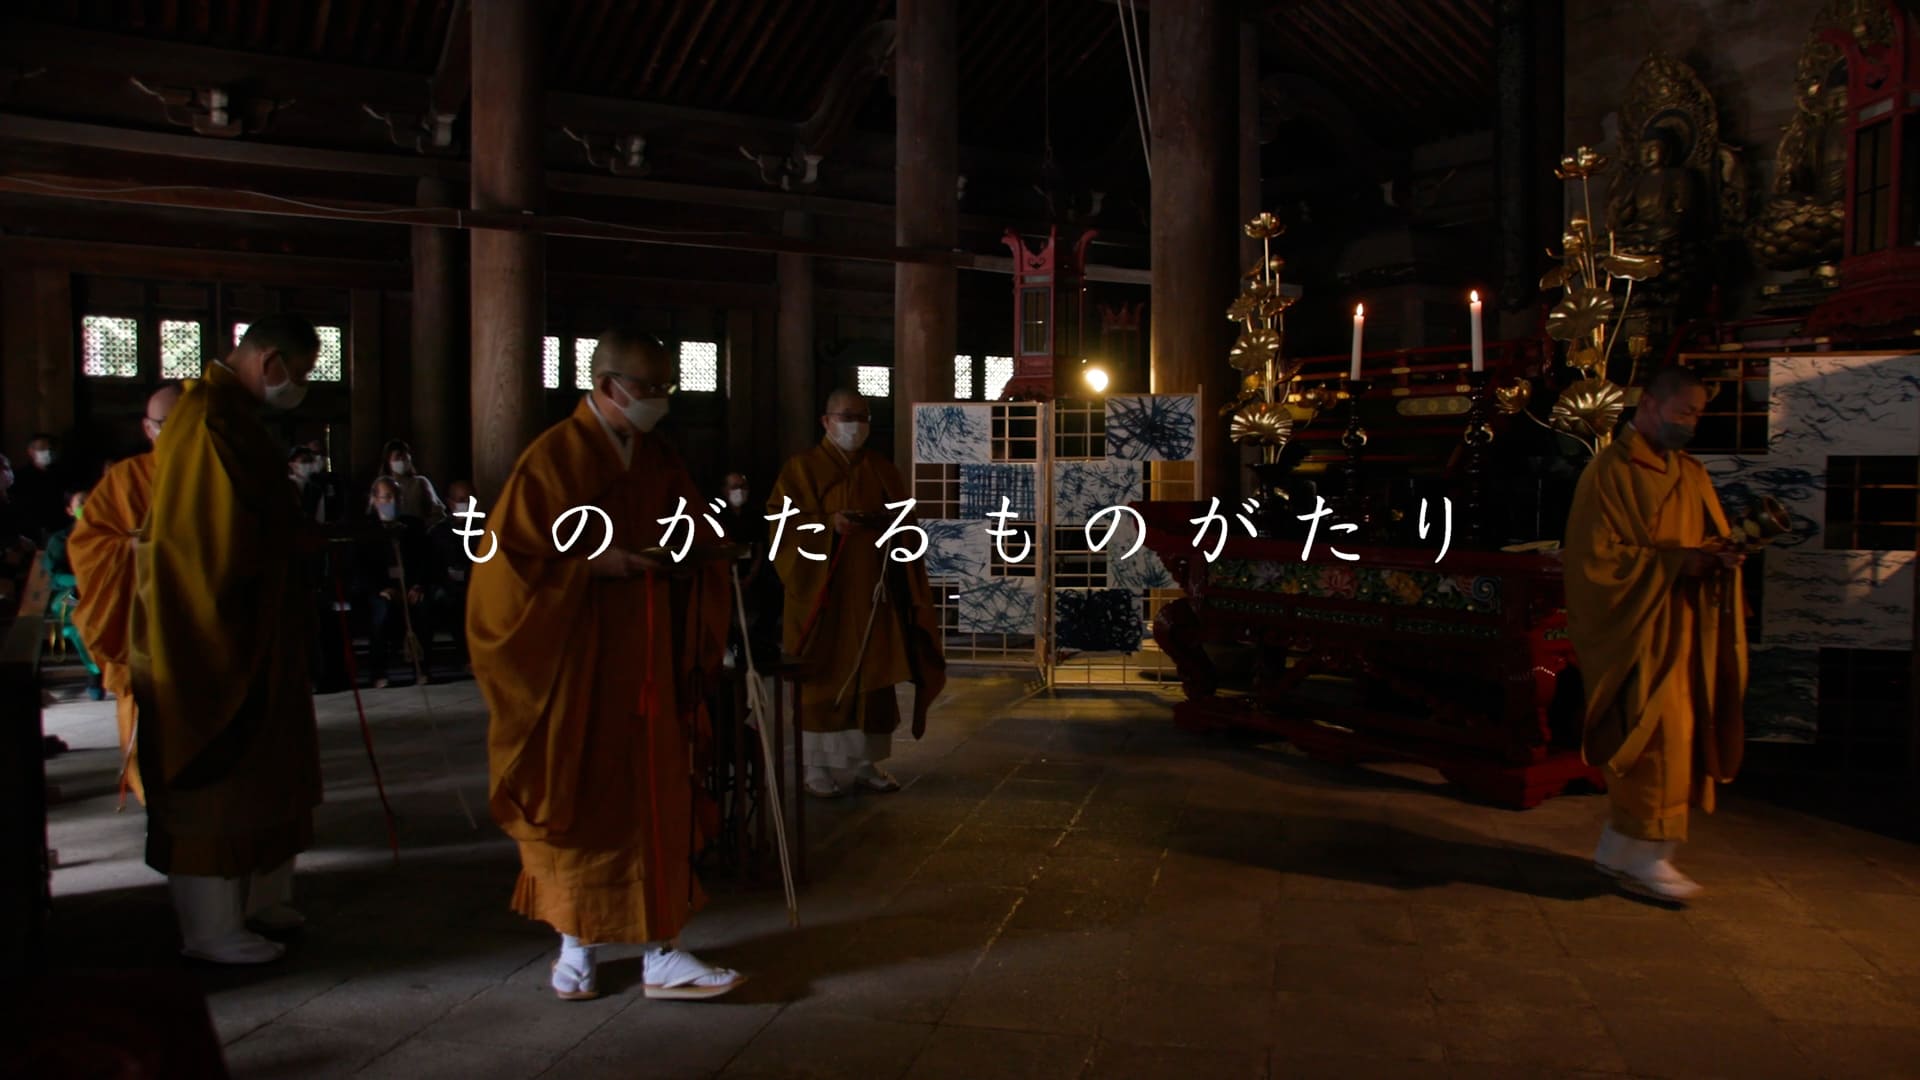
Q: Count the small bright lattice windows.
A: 10